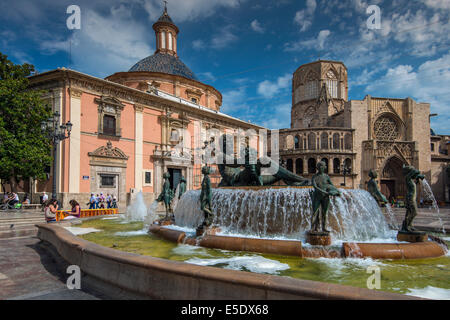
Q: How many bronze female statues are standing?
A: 6